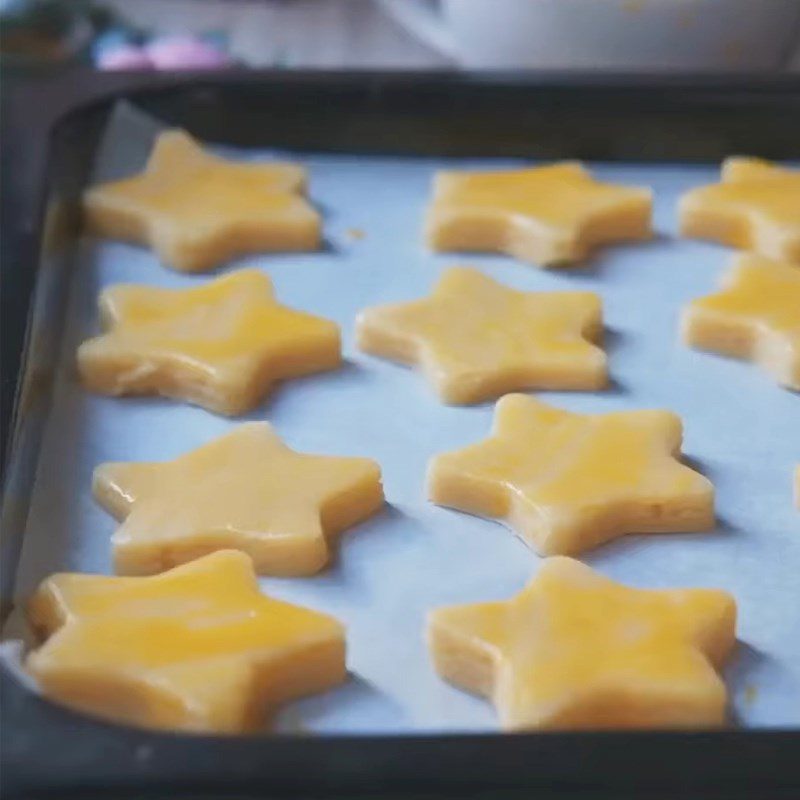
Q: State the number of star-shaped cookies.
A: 10